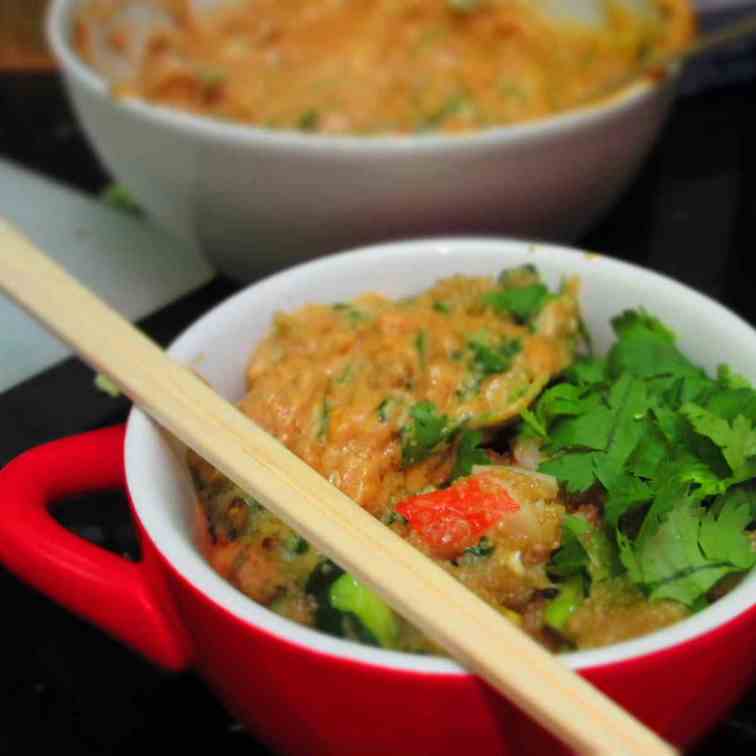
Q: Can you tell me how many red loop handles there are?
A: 1